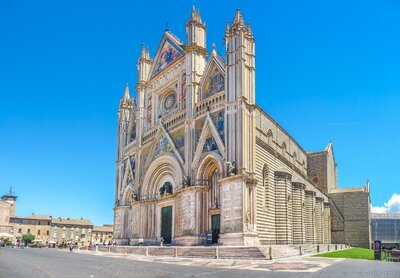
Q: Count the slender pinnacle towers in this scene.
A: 4